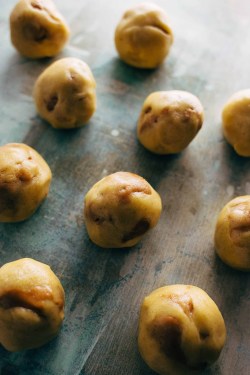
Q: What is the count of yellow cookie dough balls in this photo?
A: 10